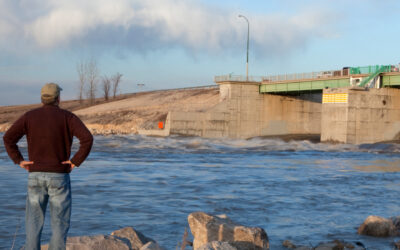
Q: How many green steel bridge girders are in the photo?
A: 2